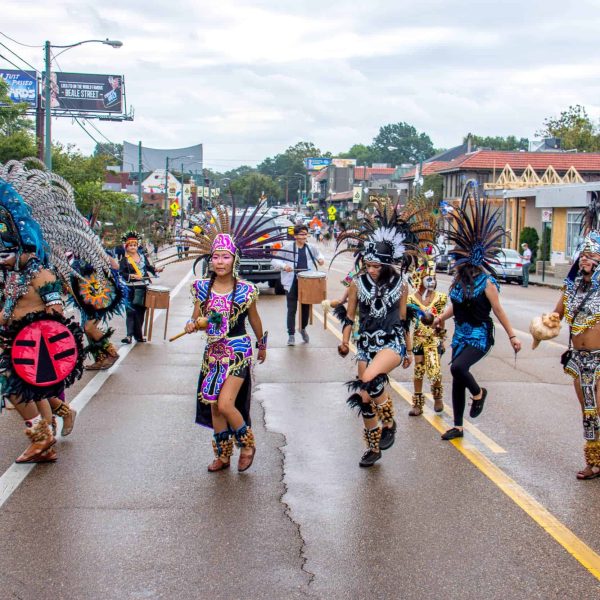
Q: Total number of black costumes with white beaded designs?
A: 1